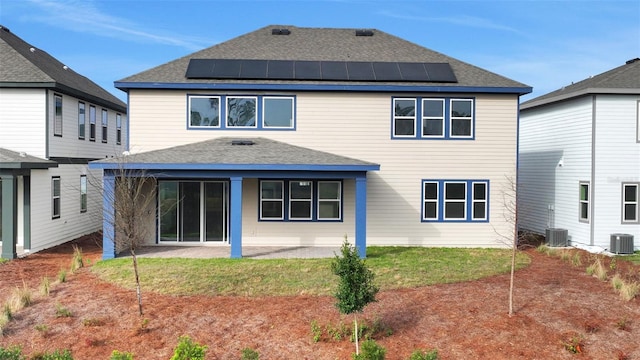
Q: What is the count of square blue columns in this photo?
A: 3